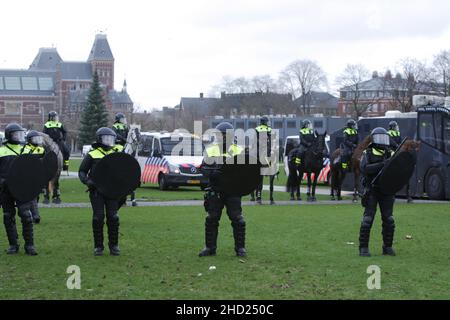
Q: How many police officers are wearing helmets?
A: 11